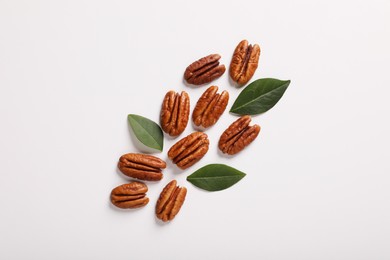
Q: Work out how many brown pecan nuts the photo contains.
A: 9